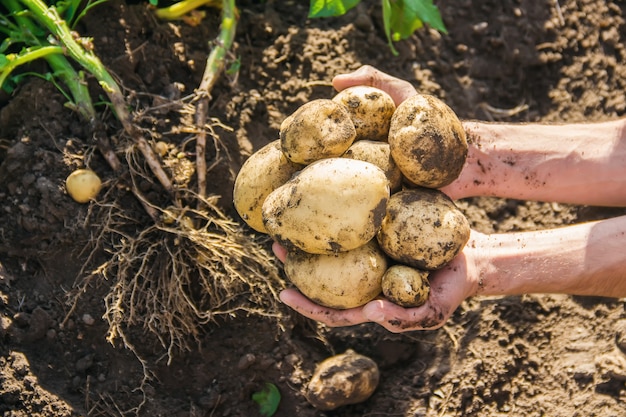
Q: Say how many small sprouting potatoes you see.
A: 1